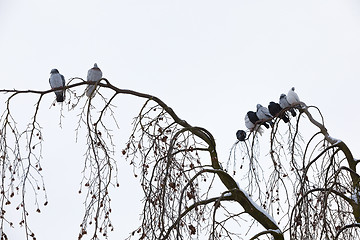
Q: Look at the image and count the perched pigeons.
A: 9